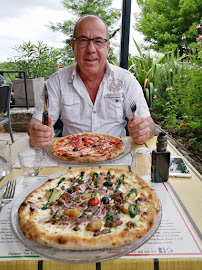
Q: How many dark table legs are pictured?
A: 0